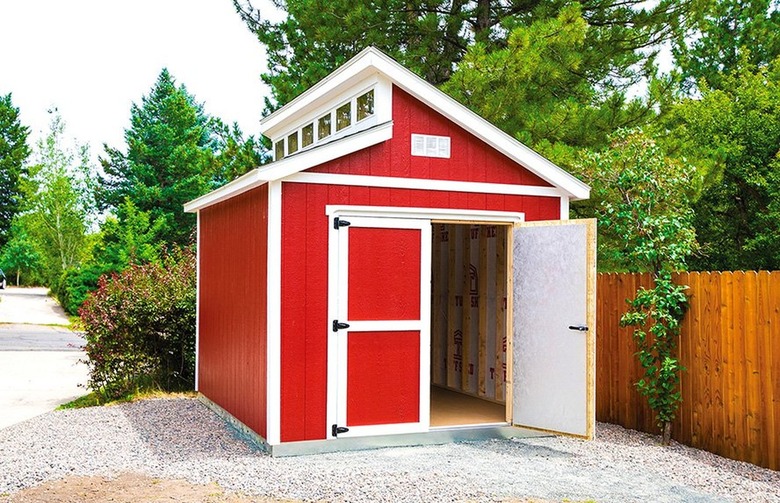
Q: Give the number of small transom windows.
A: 6